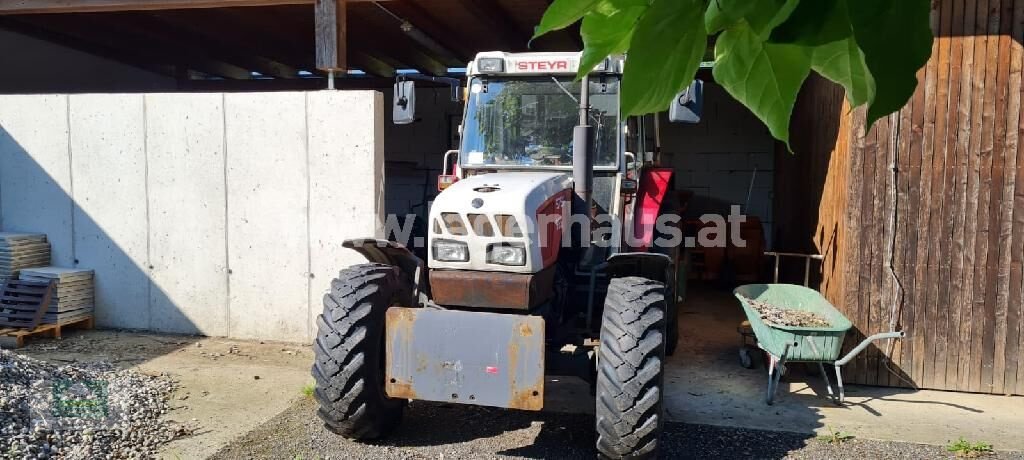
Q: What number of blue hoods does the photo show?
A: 0